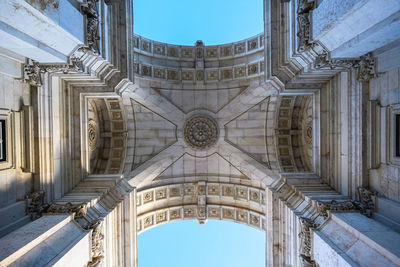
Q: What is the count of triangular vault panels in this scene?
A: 4